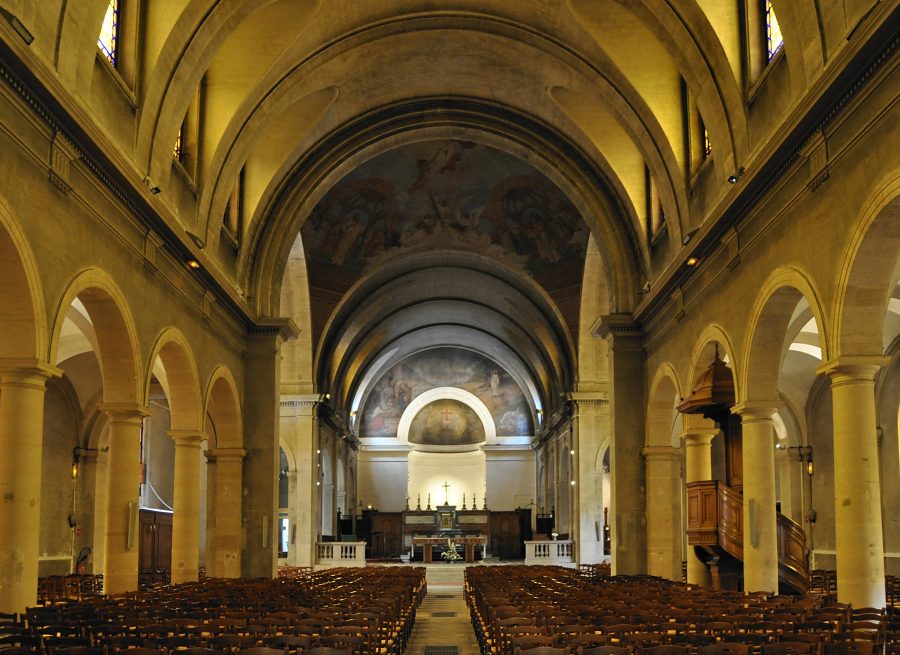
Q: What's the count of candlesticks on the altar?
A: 6